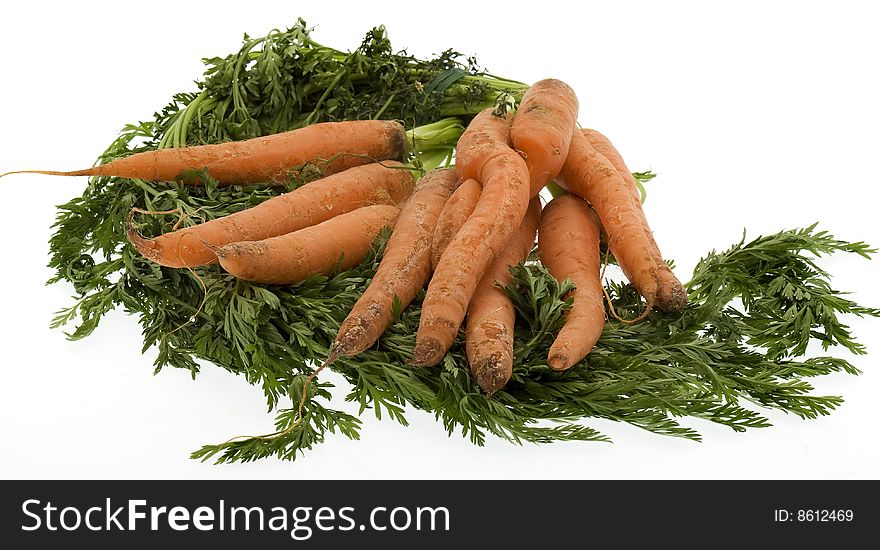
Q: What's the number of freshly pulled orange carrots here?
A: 11